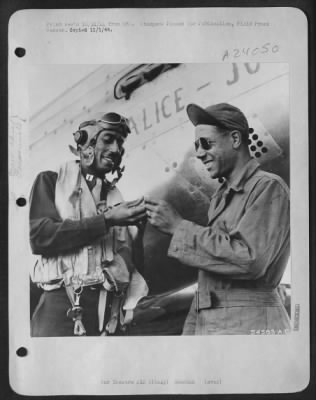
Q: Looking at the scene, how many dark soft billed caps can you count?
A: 1